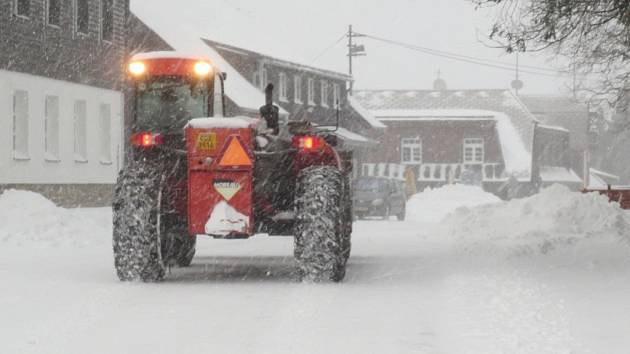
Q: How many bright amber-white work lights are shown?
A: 2